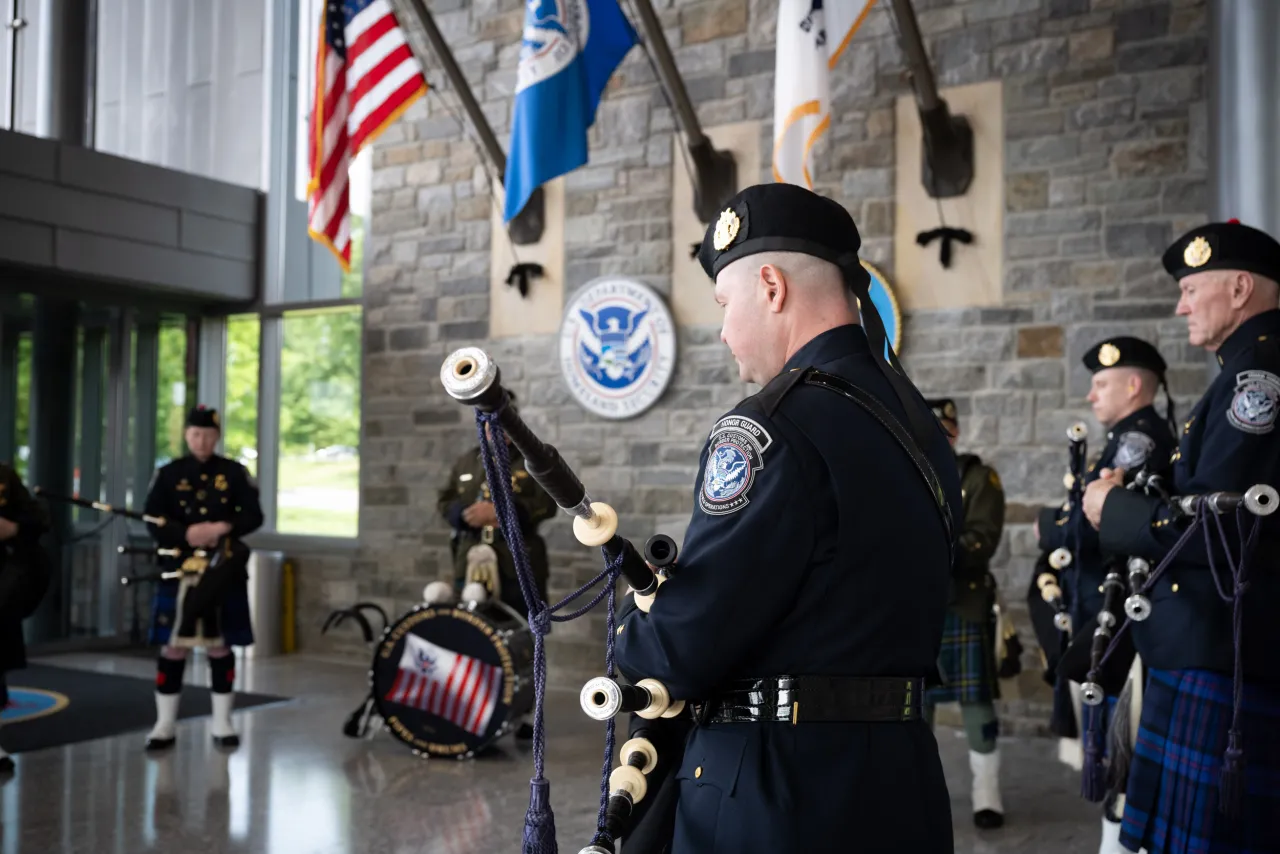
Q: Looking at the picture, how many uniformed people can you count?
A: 7